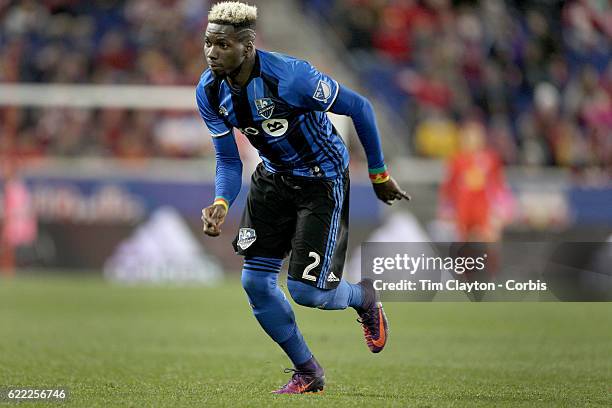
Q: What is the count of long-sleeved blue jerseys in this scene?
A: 1